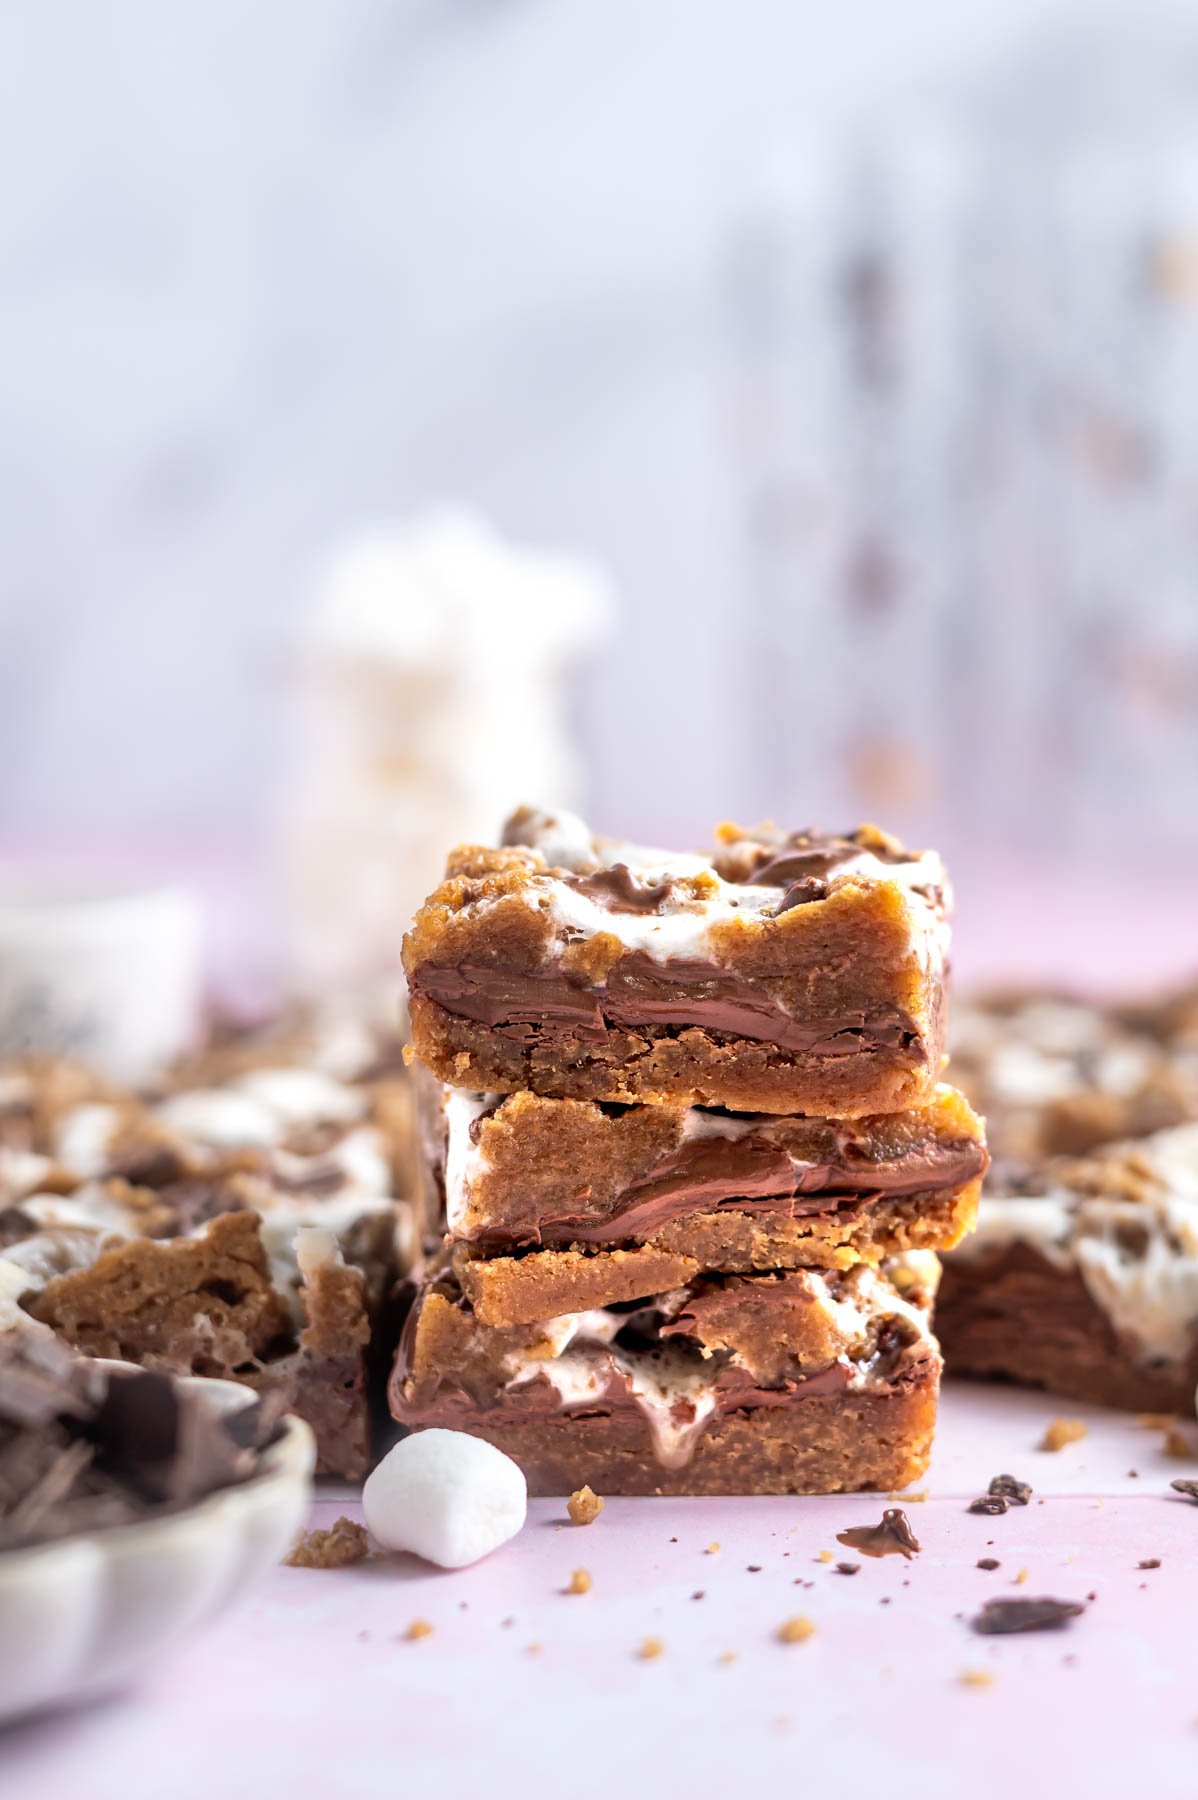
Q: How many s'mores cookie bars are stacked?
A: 3